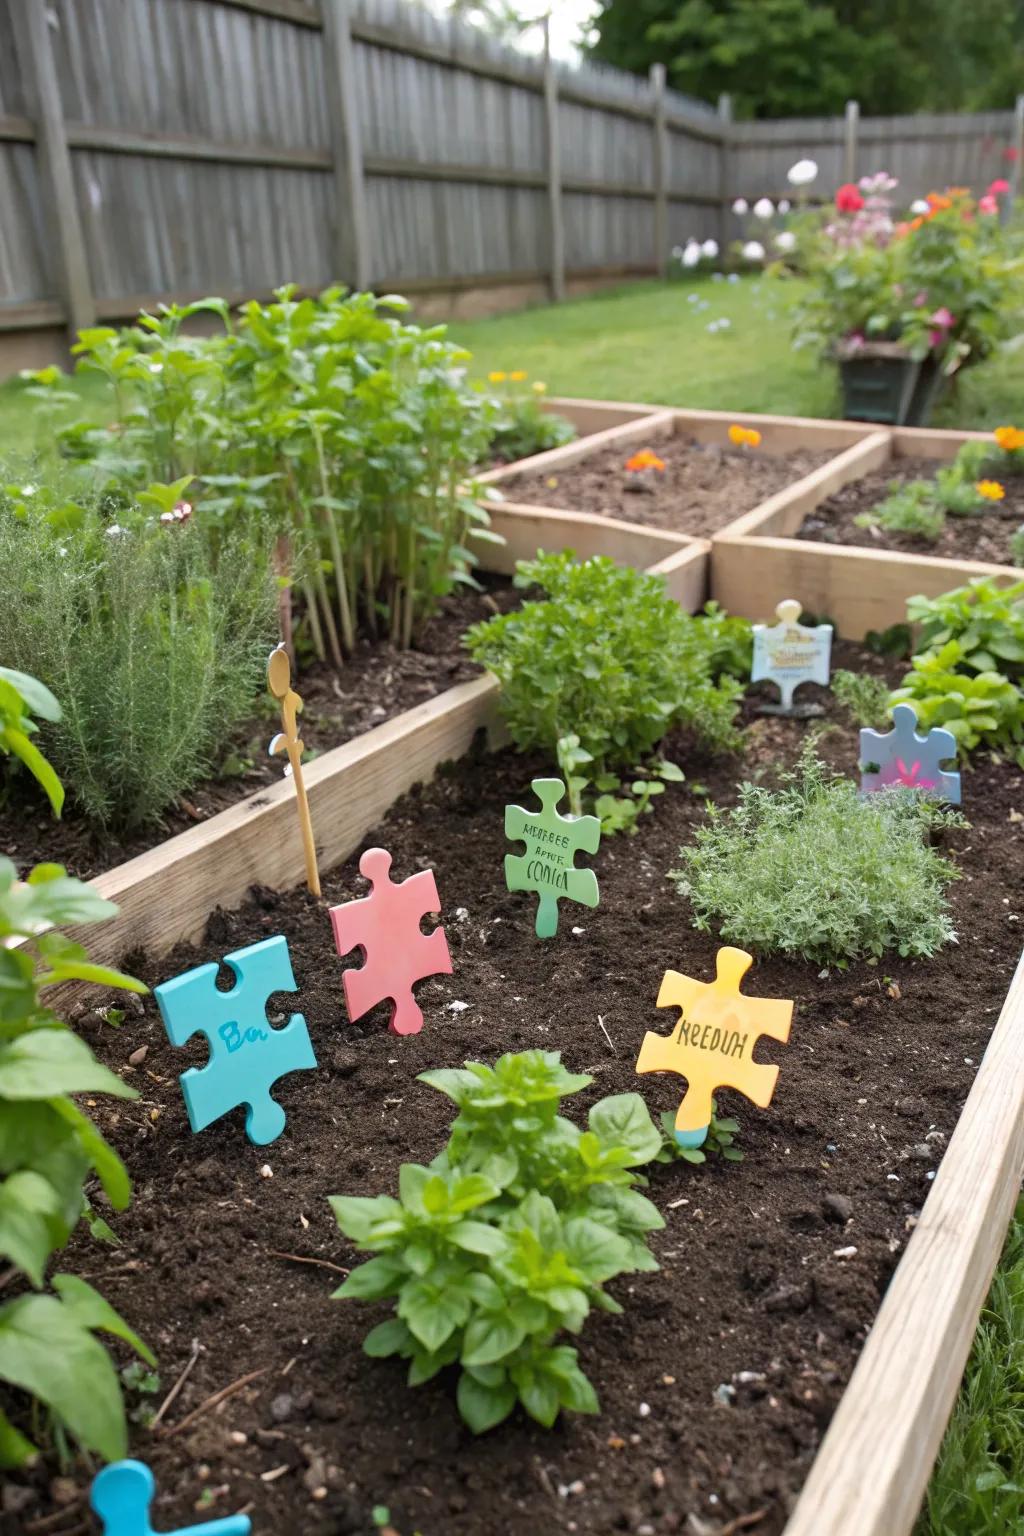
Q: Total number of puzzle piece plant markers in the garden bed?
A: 7